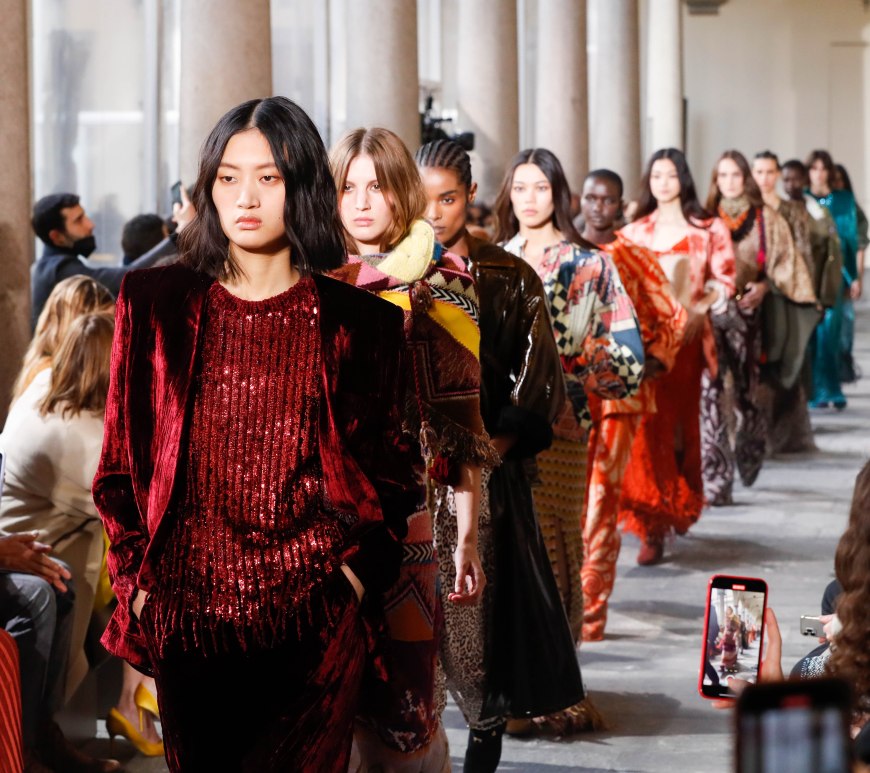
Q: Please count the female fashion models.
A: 11